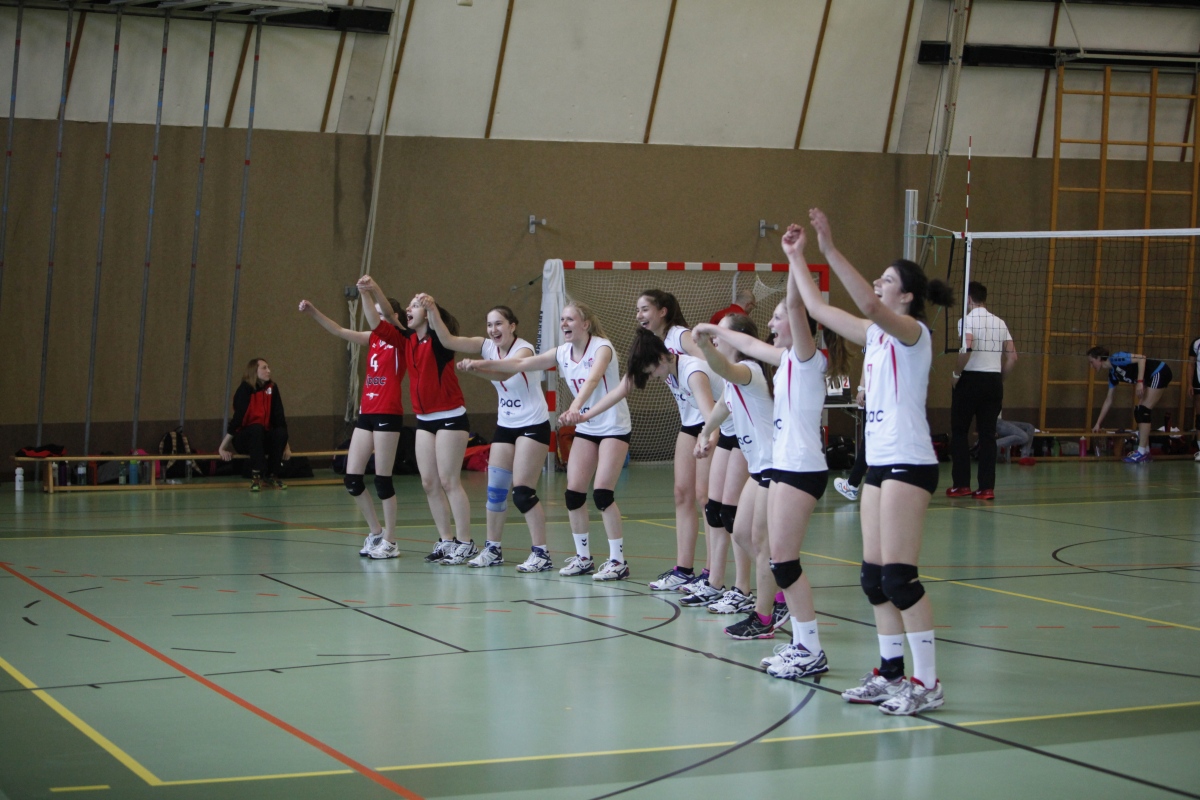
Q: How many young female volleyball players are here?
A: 9